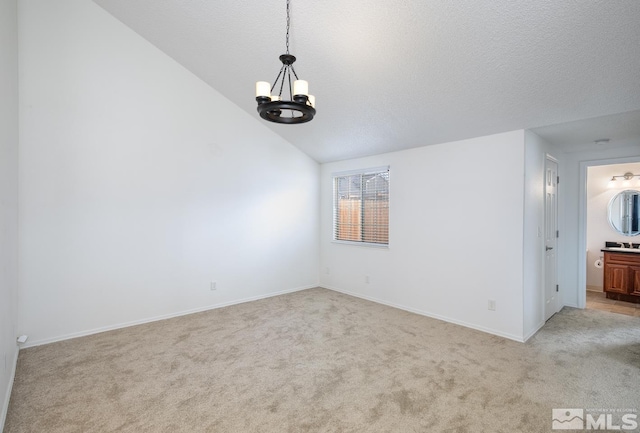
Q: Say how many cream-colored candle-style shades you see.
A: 4